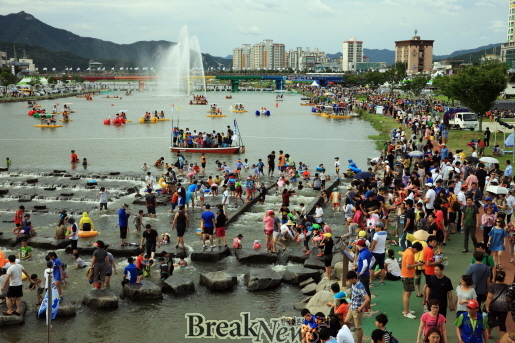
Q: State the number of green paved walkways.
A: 1